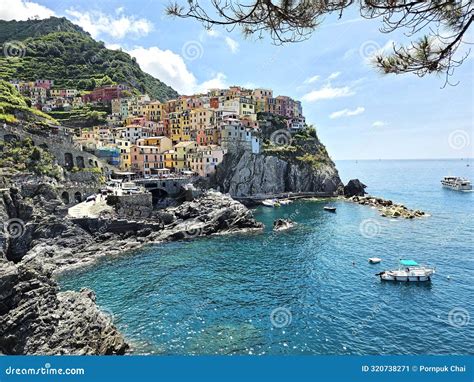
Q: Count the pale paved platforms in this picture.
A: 1